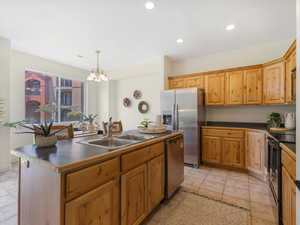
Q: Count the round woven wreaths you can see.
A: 3